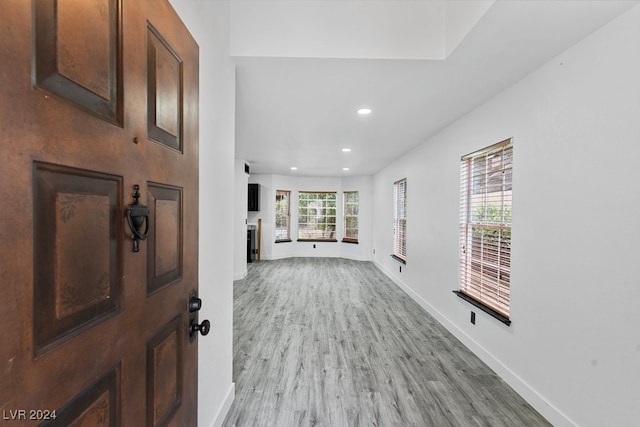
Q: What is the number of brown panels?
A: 6